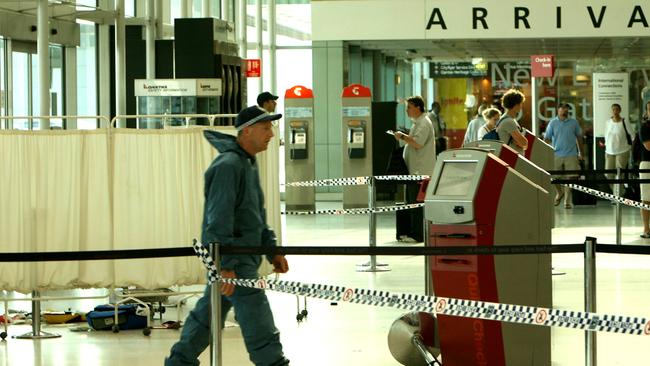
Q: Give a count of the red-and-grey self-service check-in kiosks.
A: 3